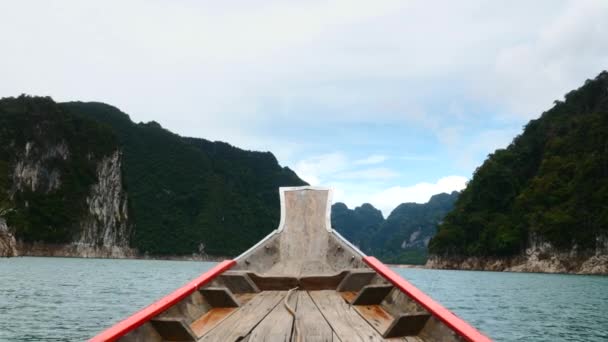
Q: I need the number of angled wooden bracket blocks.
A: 6